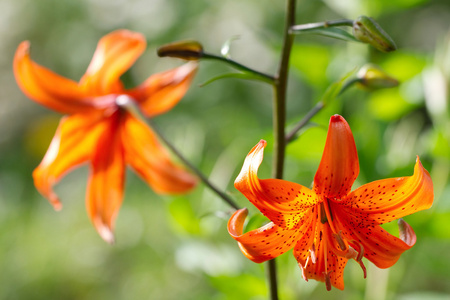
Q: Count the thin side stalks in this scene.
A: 4